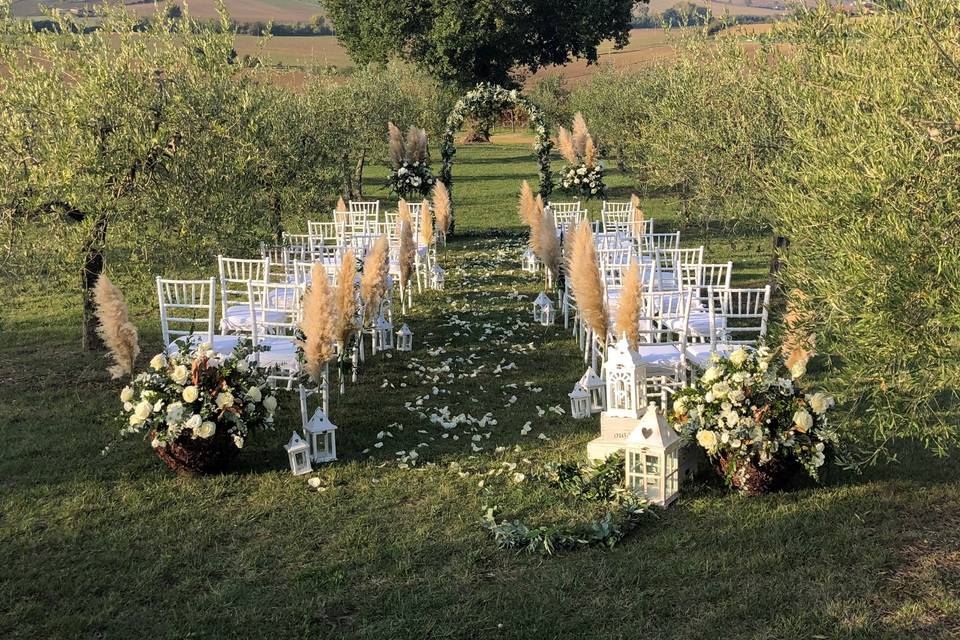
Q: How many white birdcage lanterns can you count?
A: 14